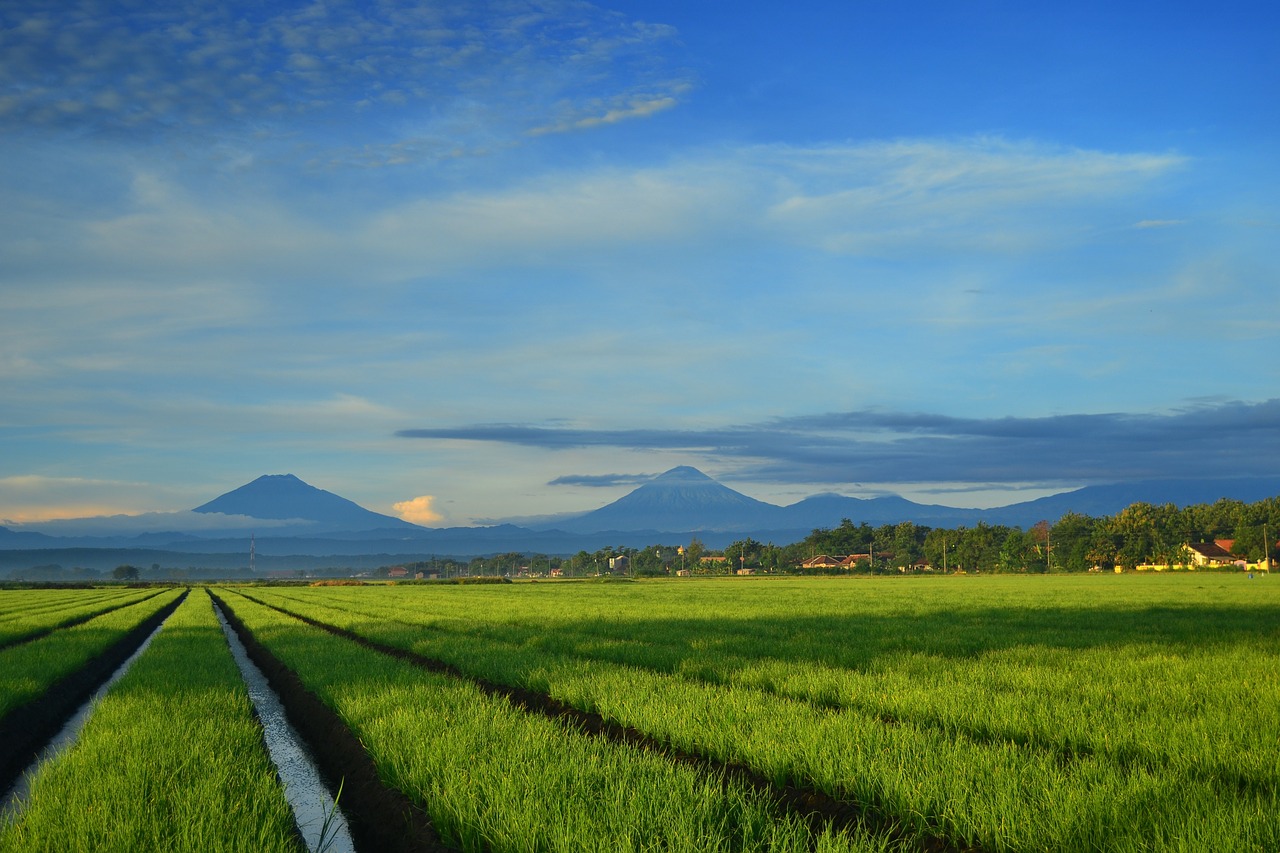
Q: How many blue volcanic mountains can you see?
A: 2